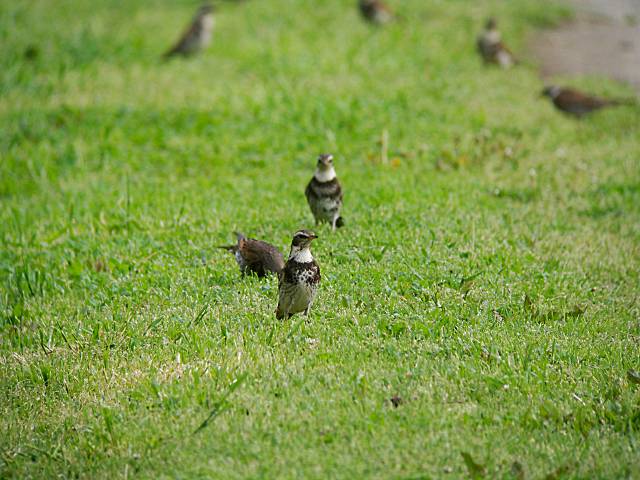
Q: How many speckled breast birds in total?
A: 2